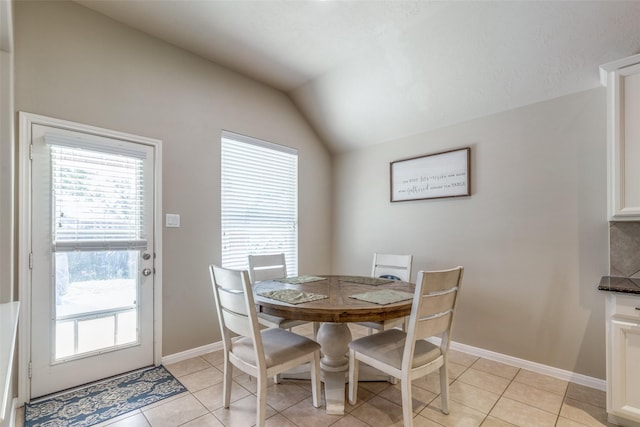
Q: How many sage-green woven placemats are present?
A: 4